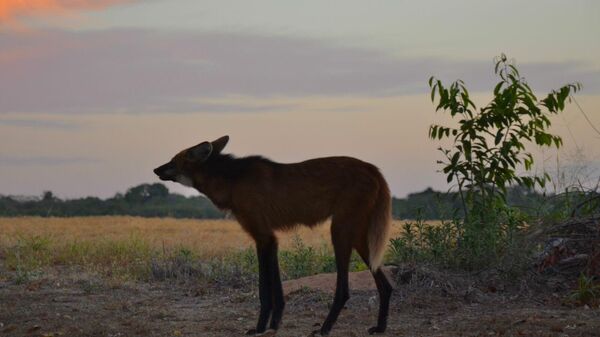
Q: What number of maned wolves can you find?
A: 1